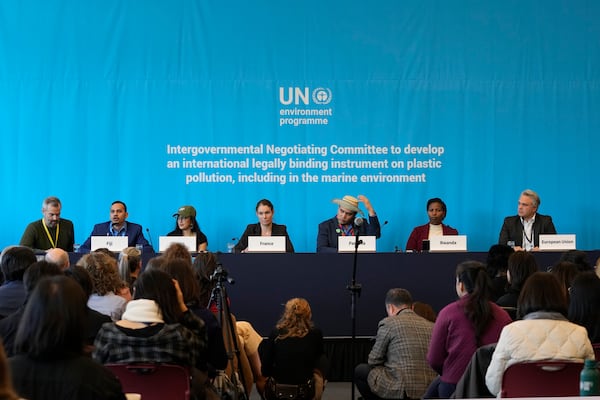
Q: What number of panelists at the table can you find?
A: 7